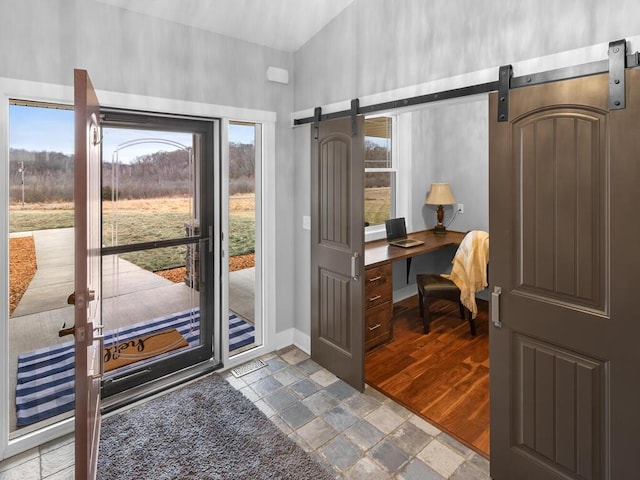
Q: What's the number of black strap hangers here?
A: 4